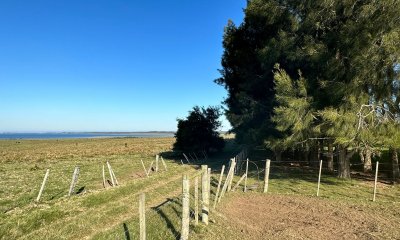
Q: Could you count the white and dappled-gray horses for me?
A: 0